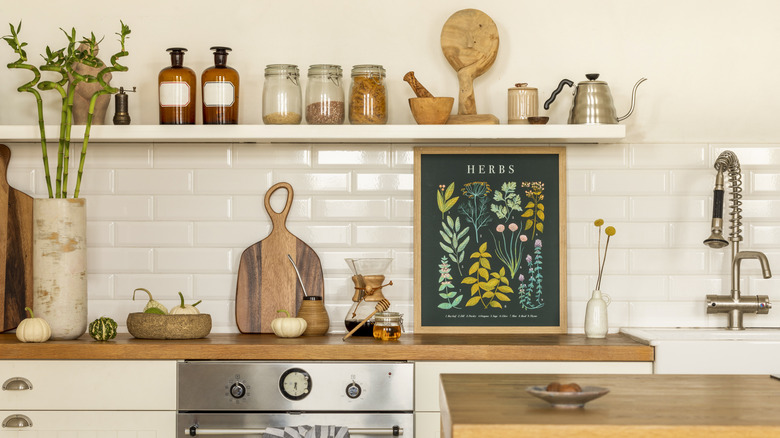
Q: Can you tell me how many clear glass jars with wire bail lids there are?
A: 4